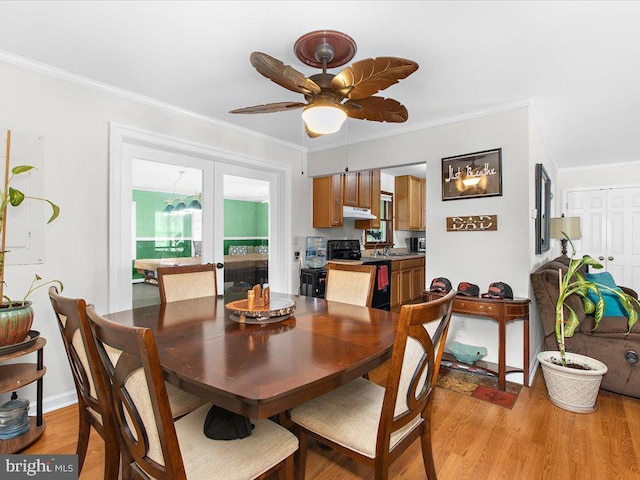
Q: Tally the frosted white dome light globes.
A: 1